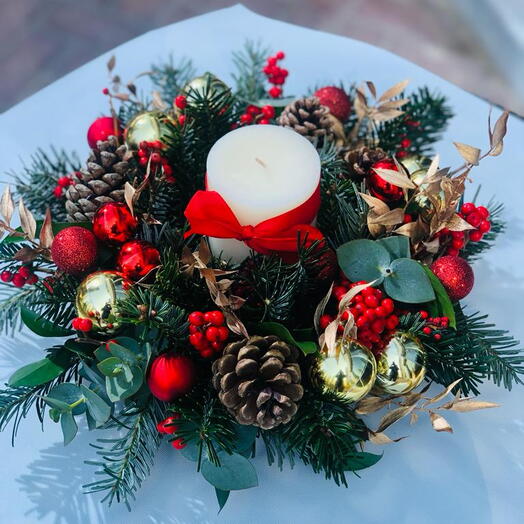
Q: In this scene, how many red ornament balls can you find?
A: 8